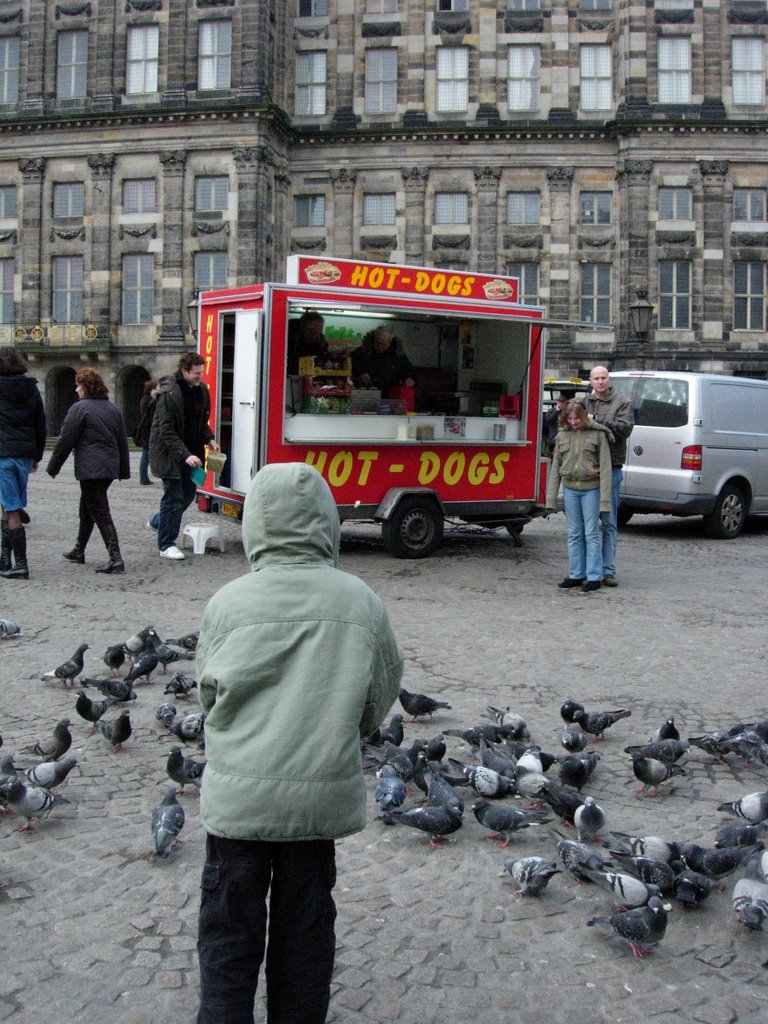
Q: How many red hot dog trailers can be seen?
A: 1